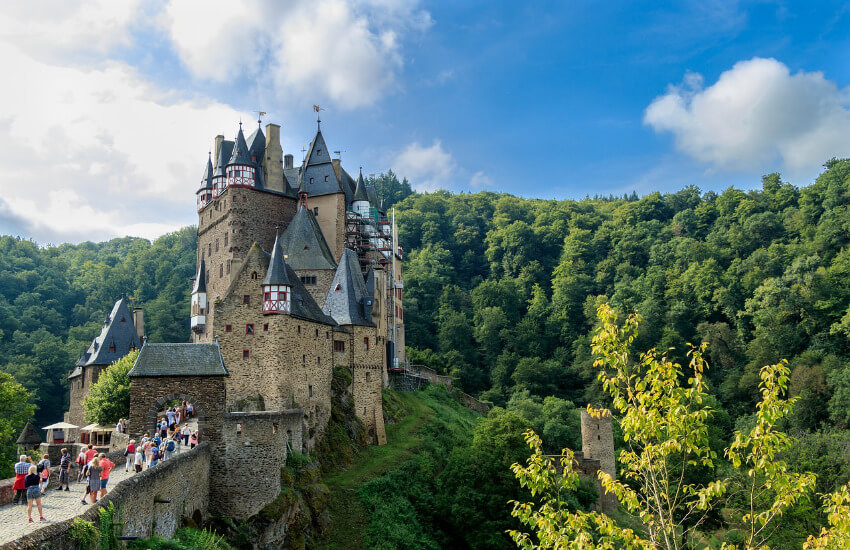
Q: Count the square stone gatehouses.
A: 1